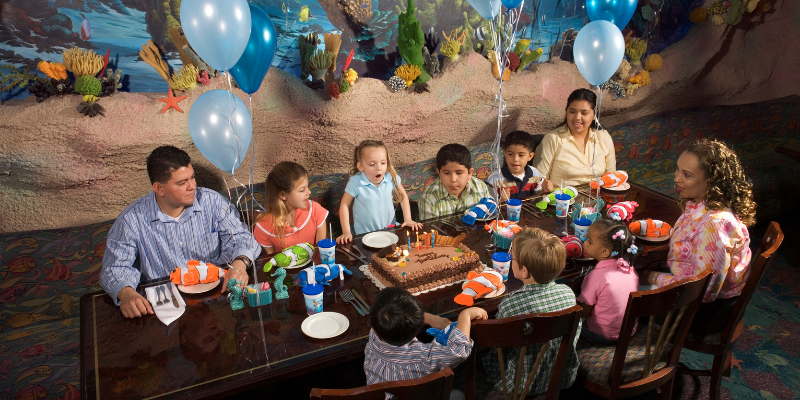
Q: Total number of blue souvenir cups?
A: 6